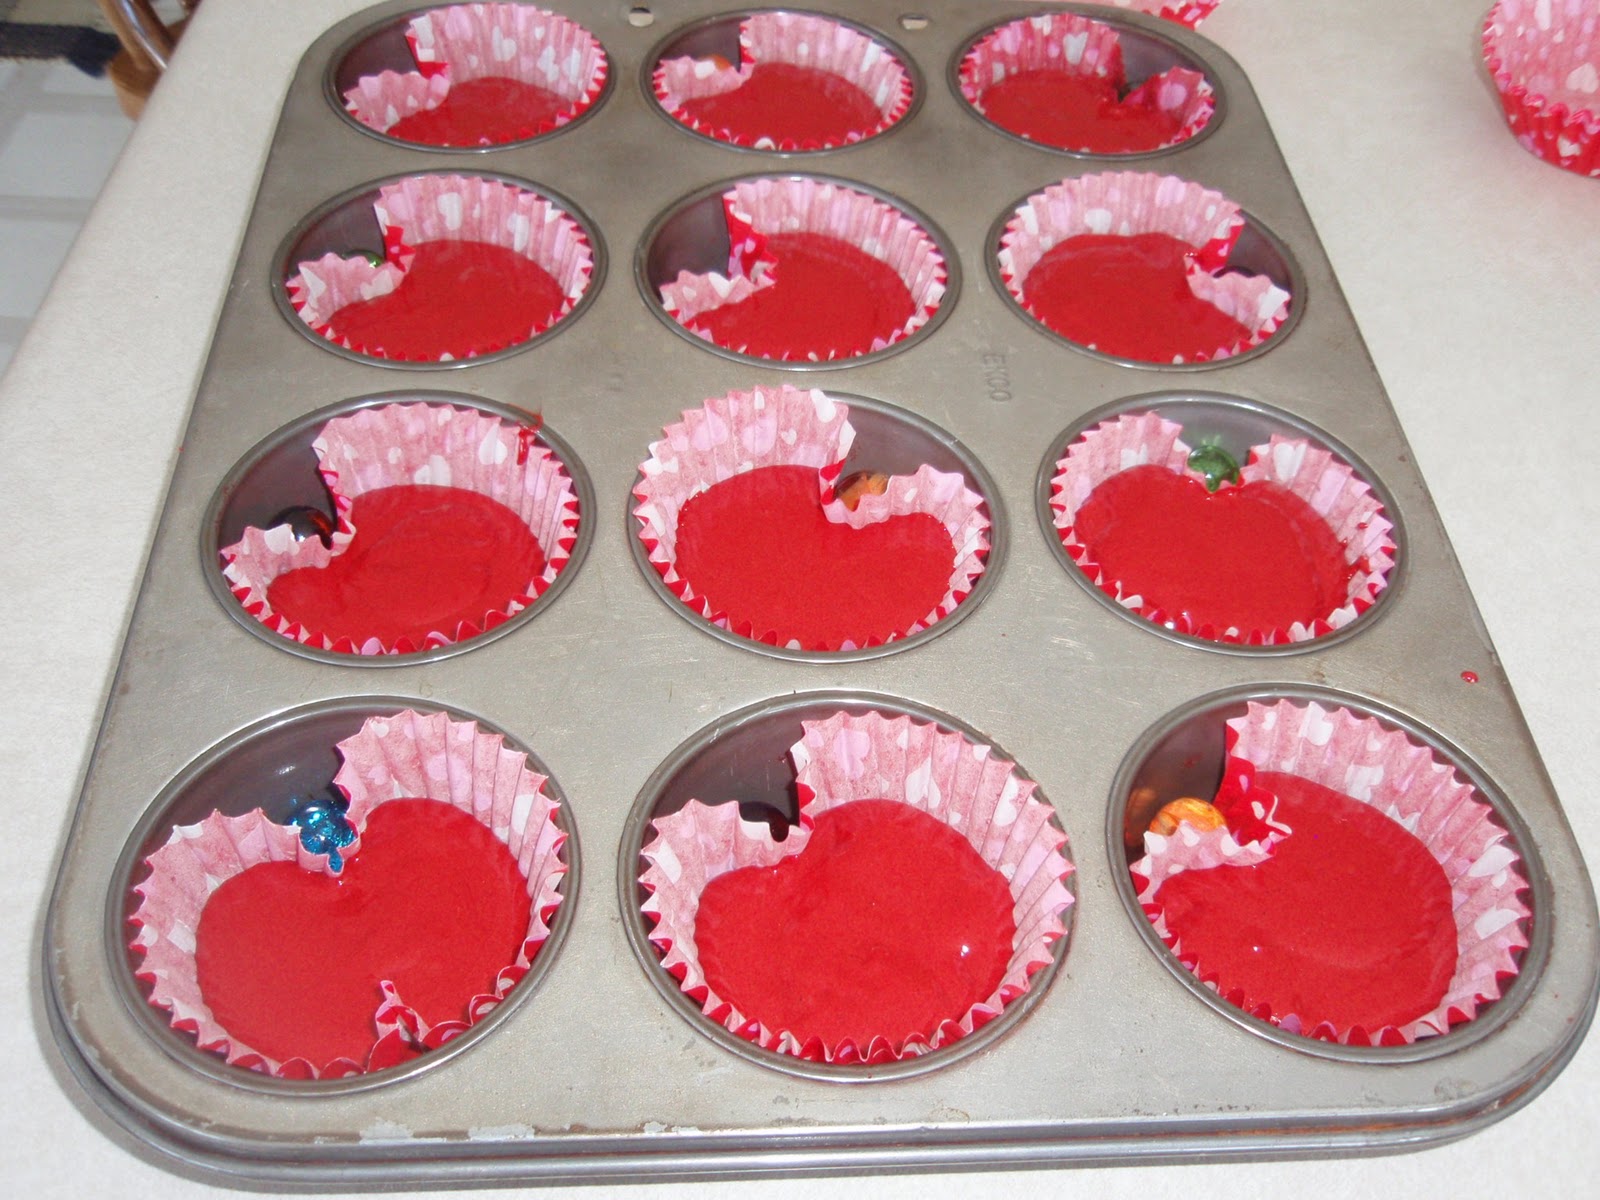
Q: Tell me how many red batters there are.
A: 12